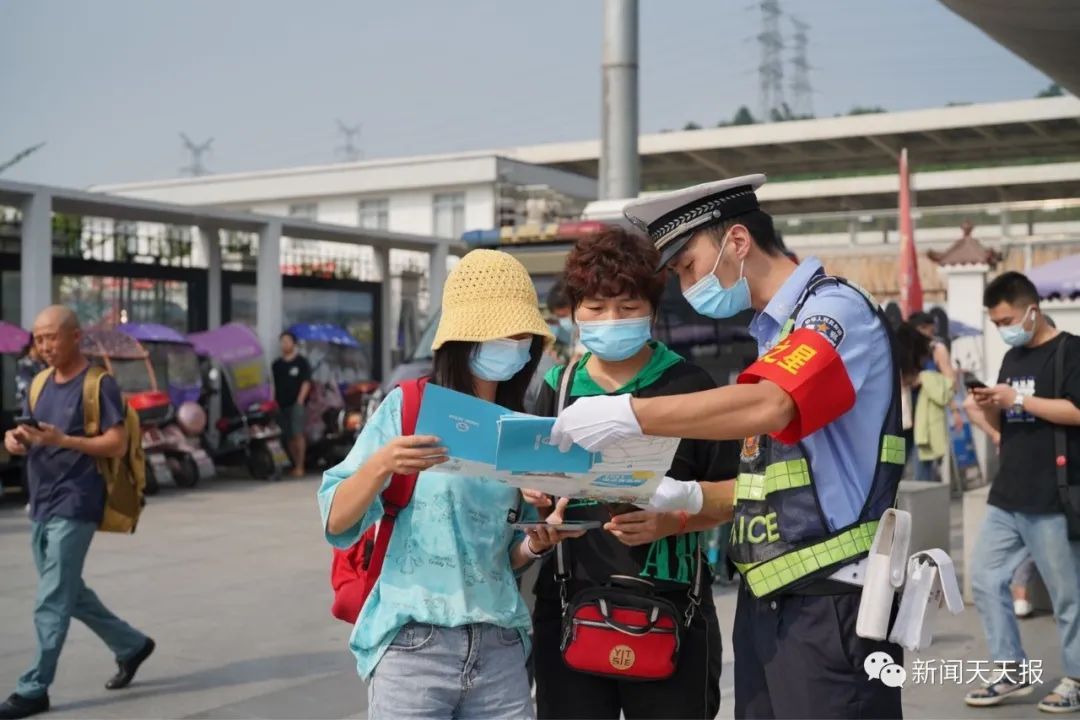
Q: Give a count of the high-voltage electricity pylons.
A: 4